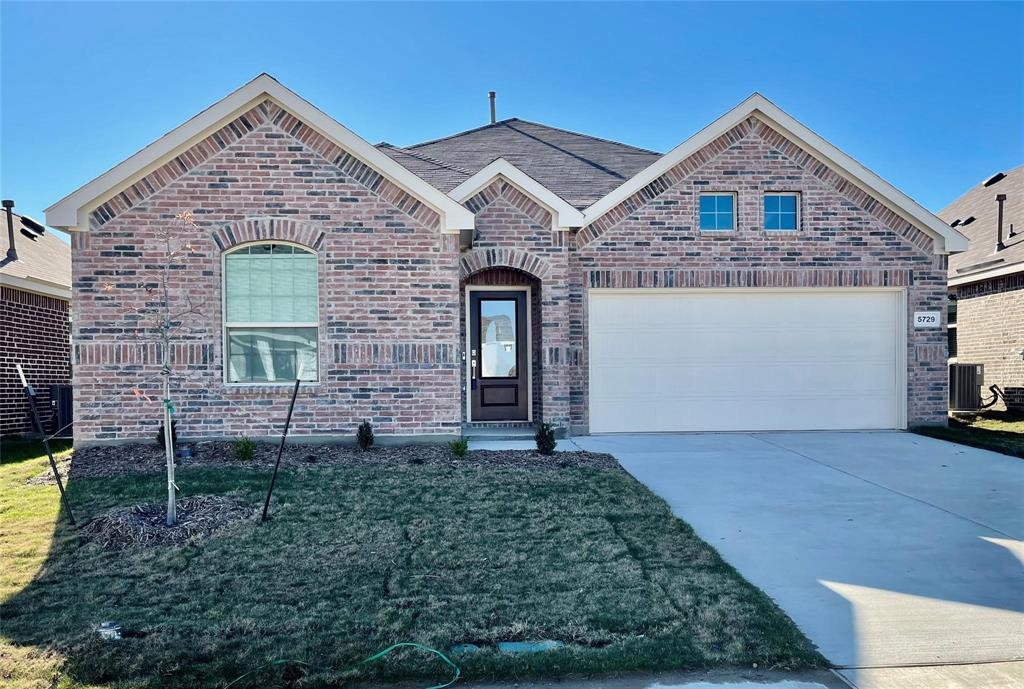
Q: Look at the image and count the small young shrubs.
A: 5